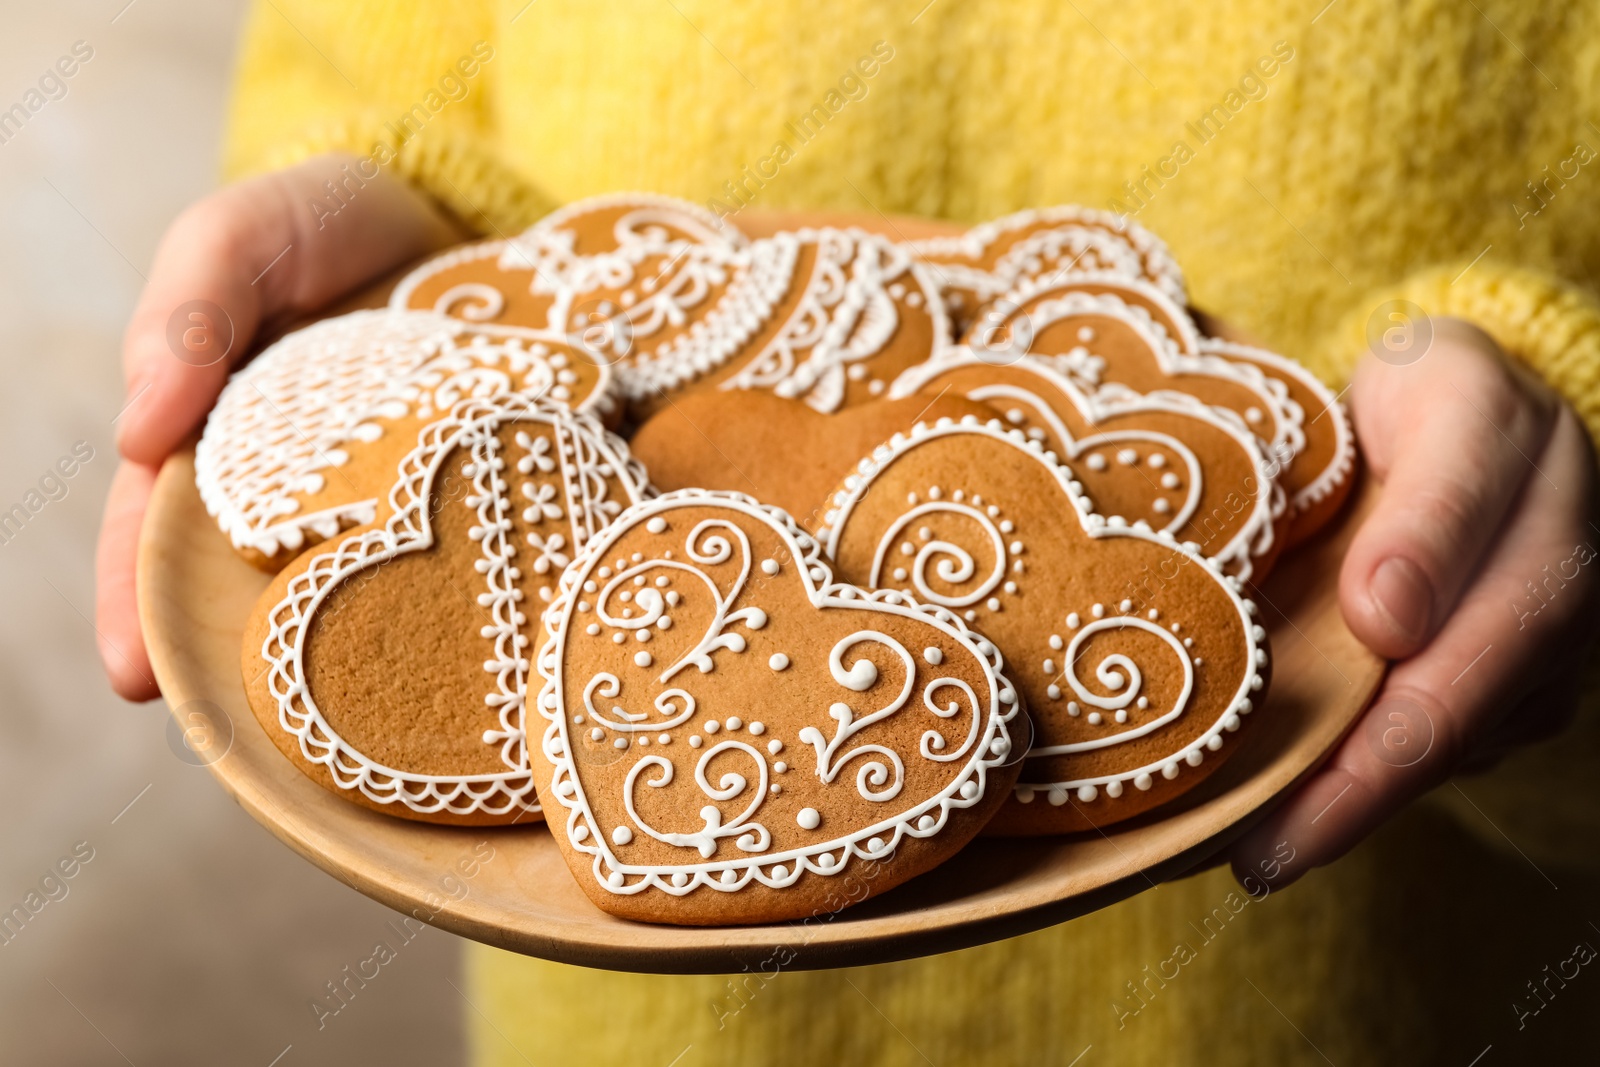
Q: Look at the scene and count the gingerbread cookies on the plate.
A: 10